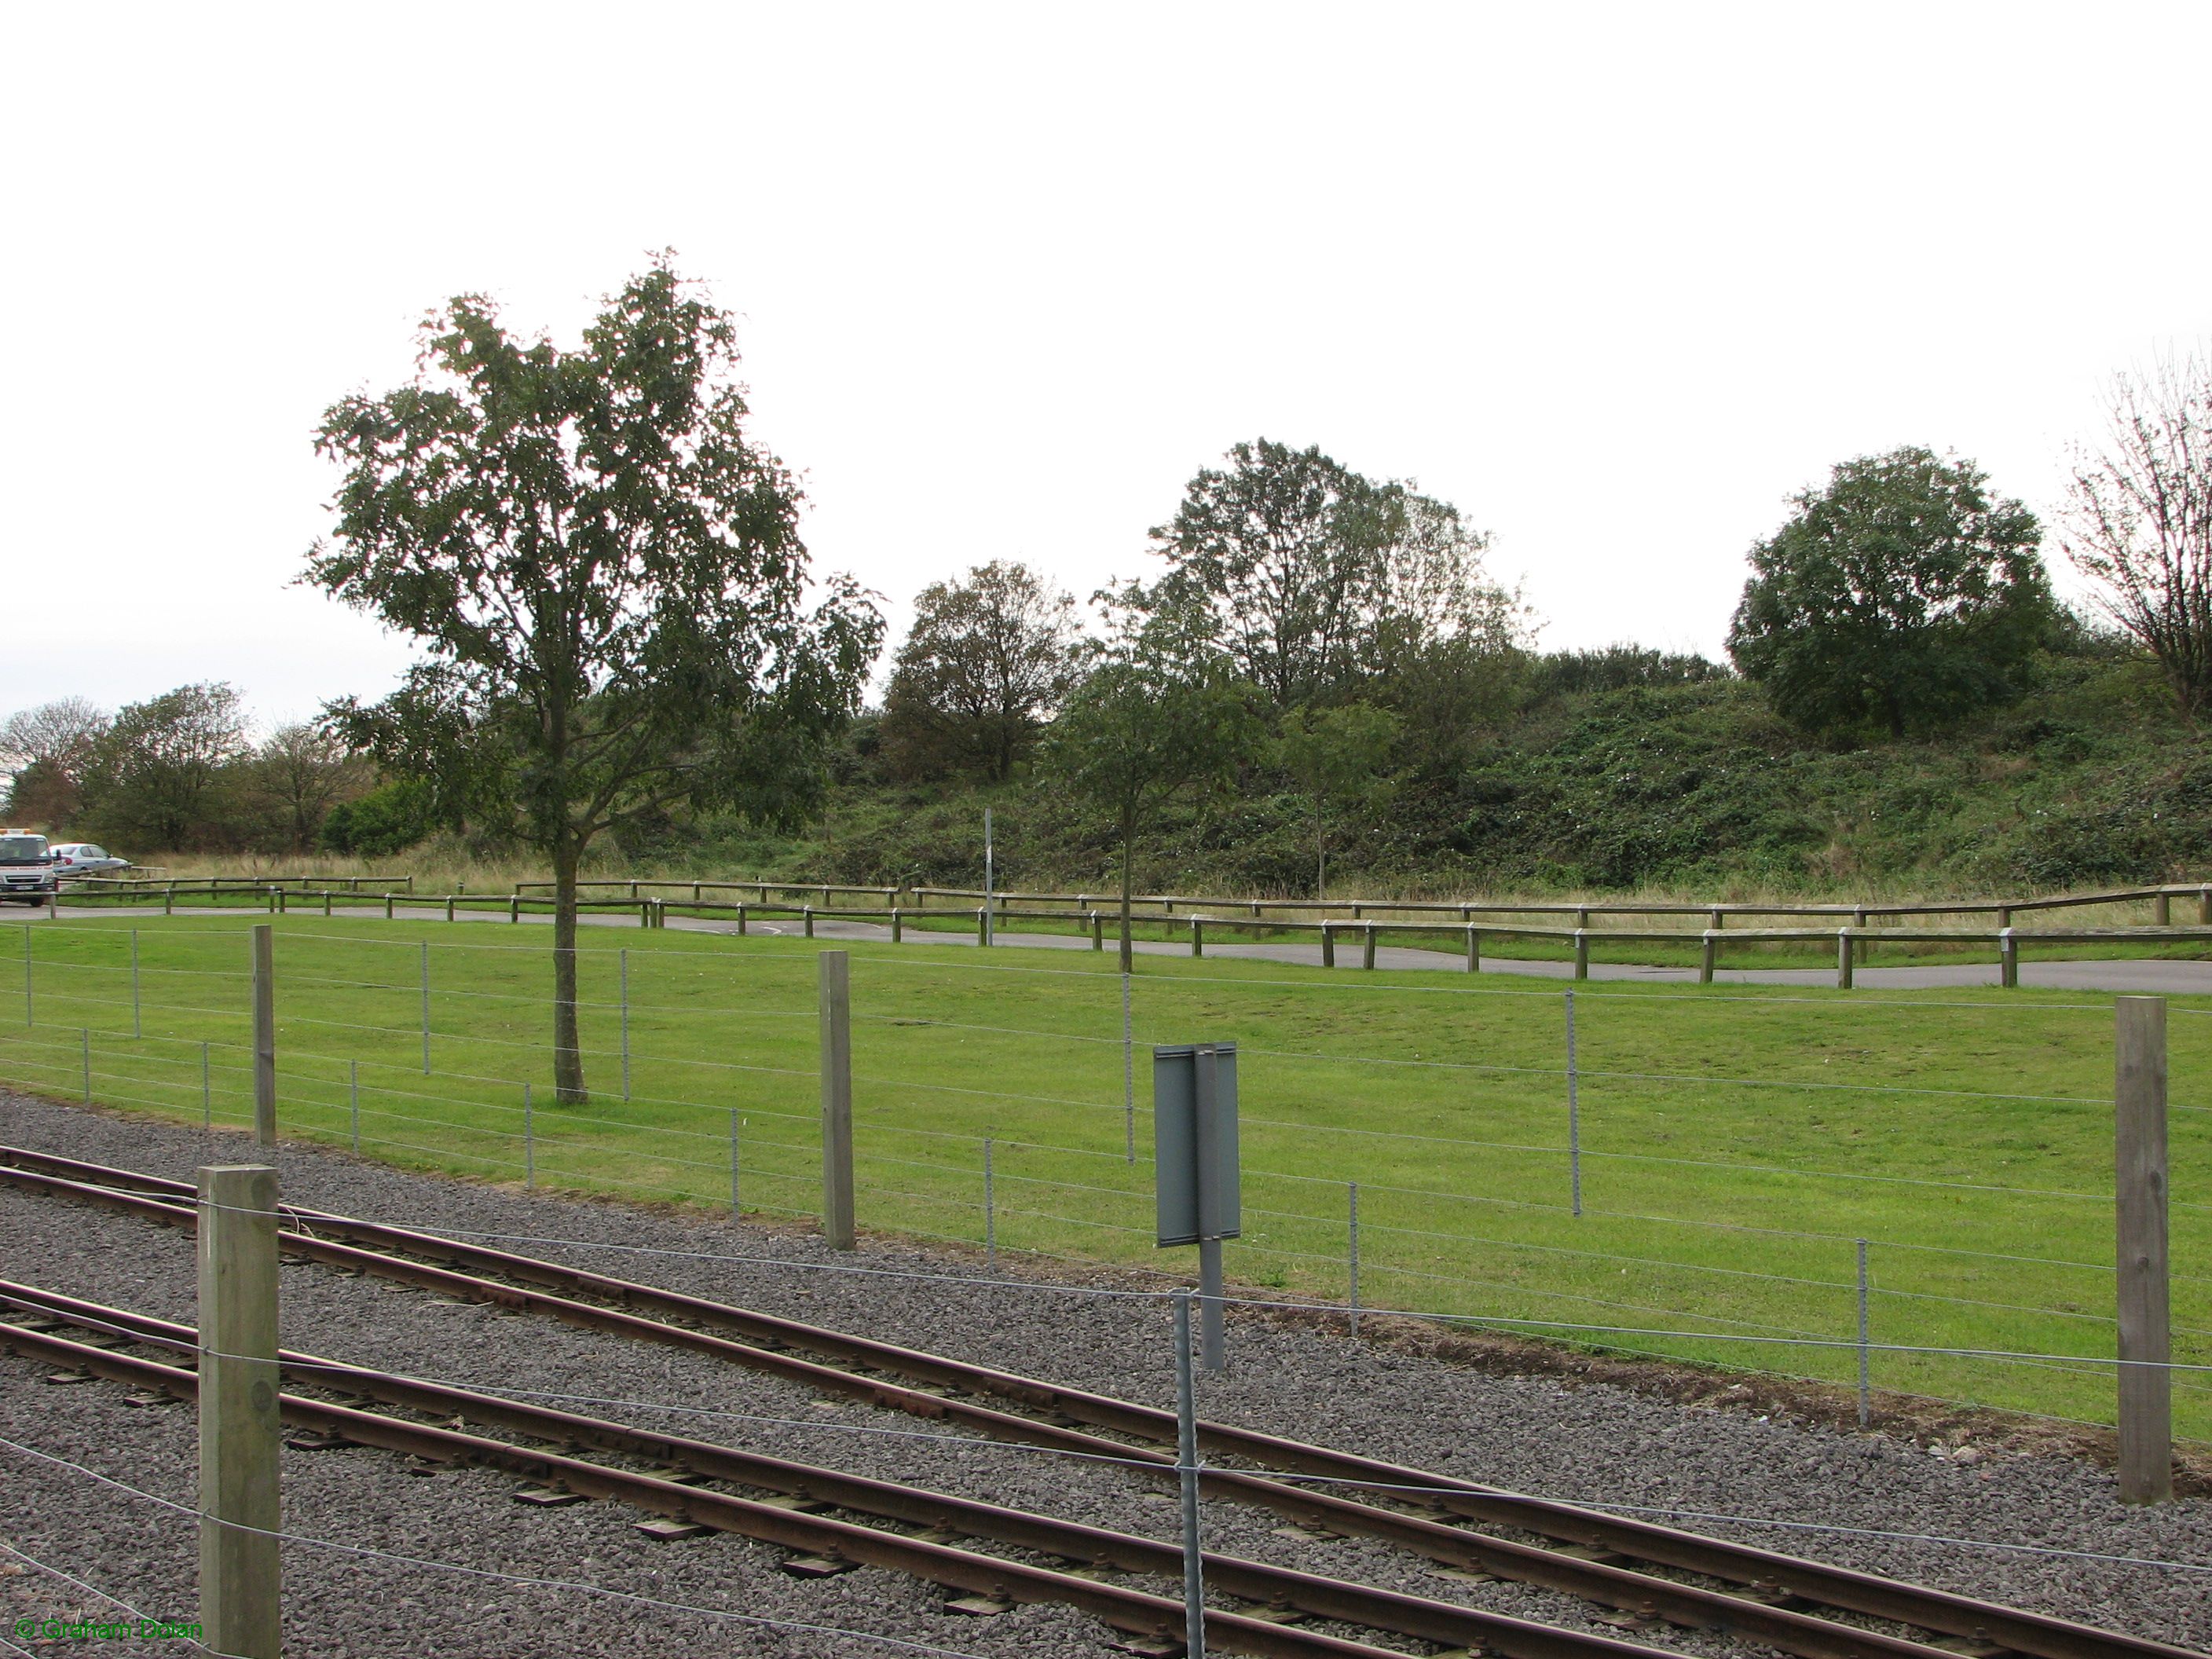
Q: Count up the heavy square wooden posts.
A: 4